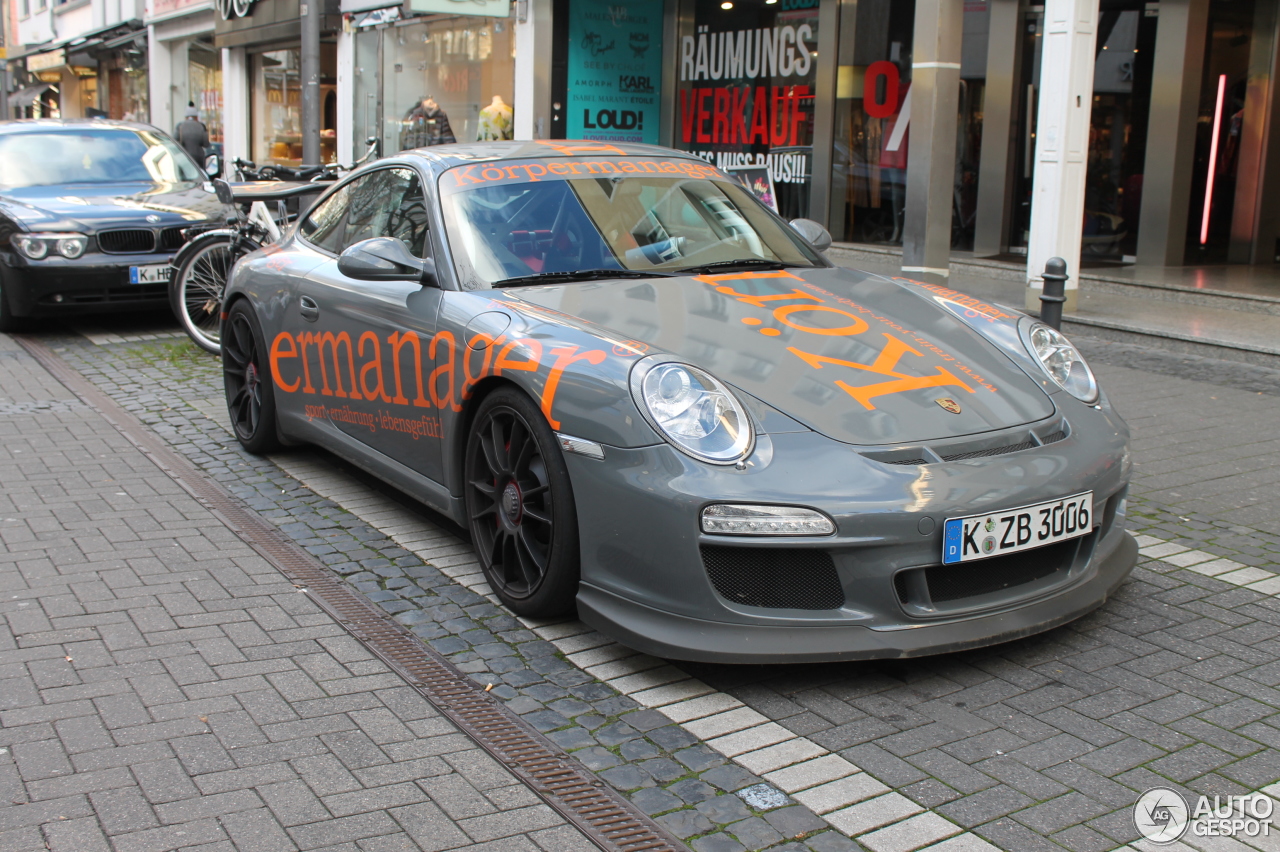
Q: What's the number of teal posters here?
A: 1